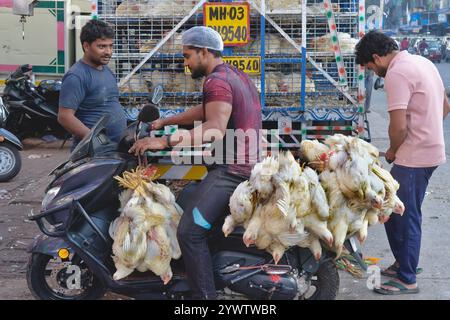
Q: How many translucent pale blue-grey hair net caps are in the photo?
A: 1